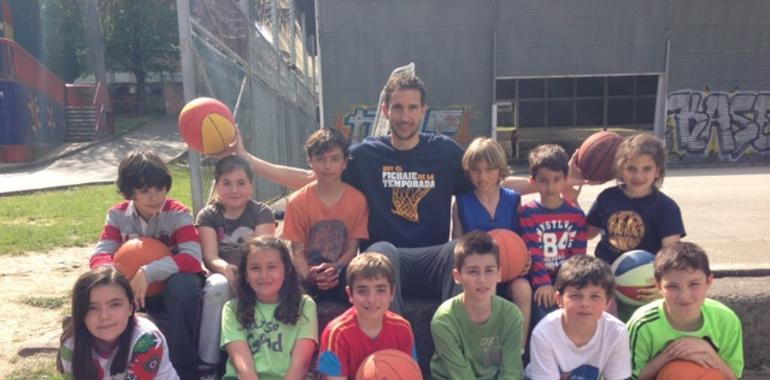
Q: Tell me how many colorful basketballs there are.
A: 2